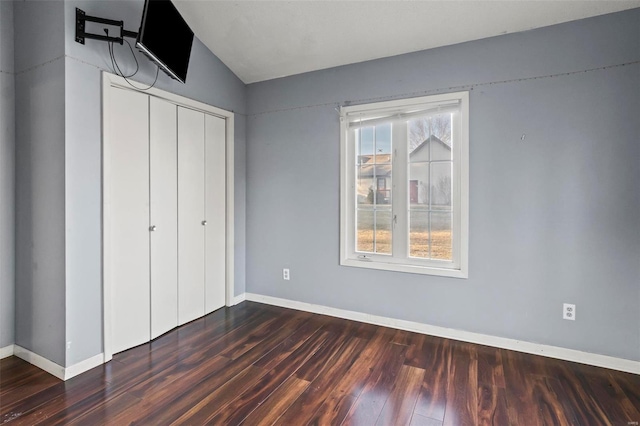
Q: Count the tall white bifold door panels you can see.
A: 4